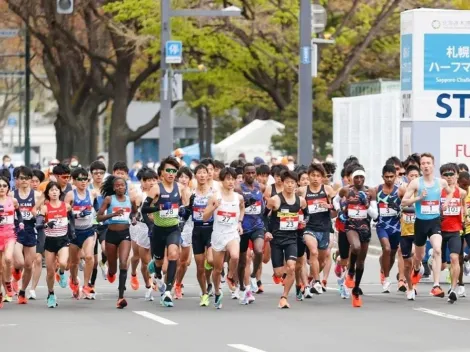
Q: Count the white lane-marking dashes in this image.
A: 3